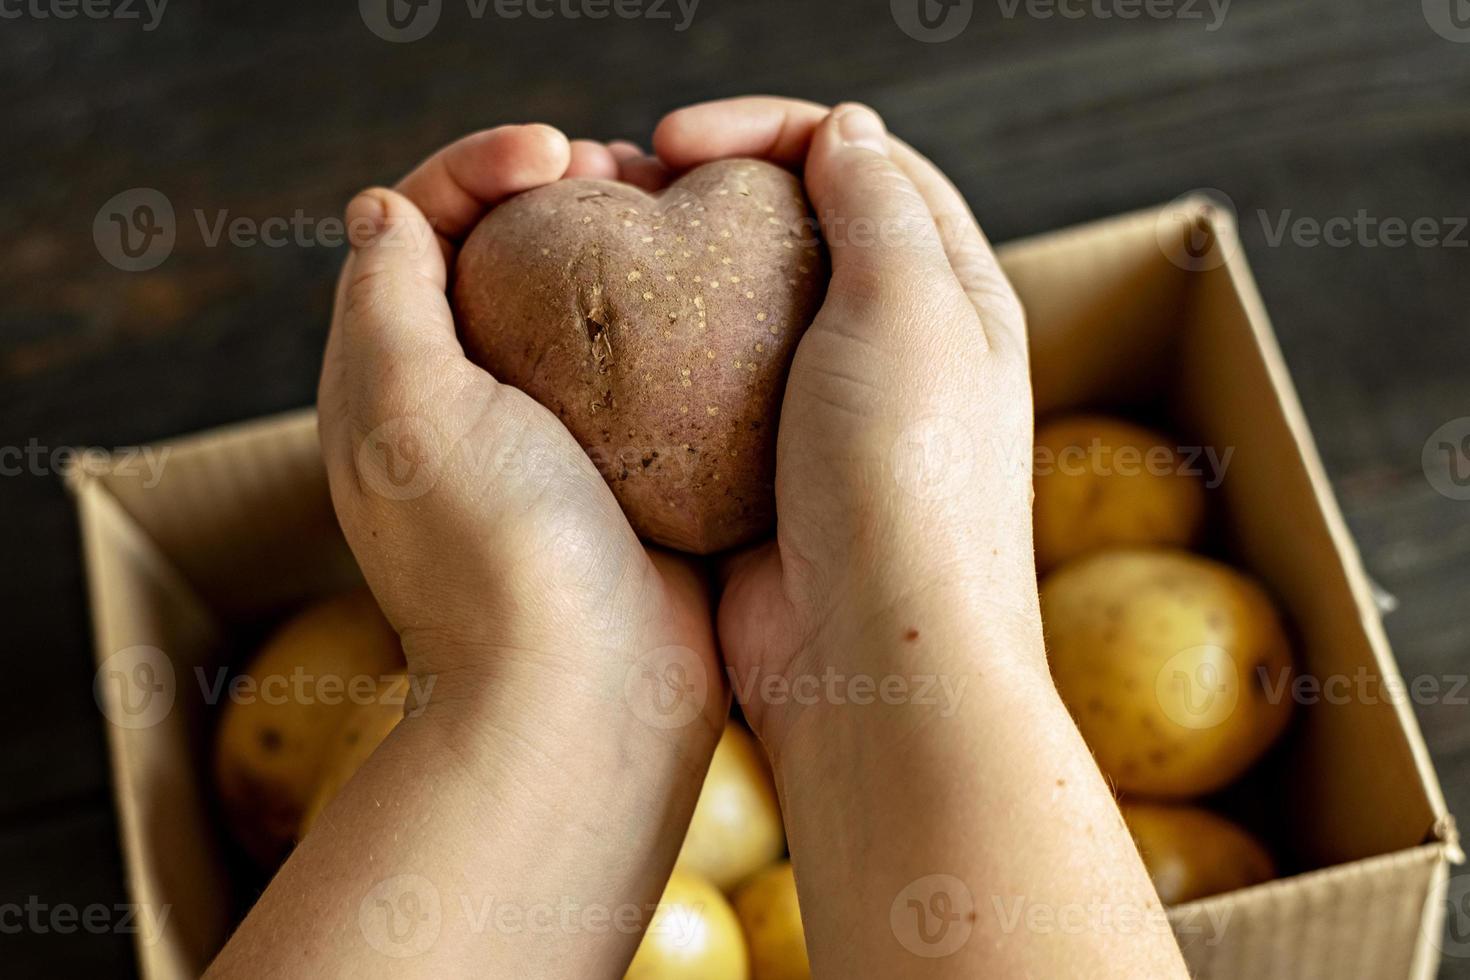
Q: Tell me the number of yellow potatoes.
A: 8